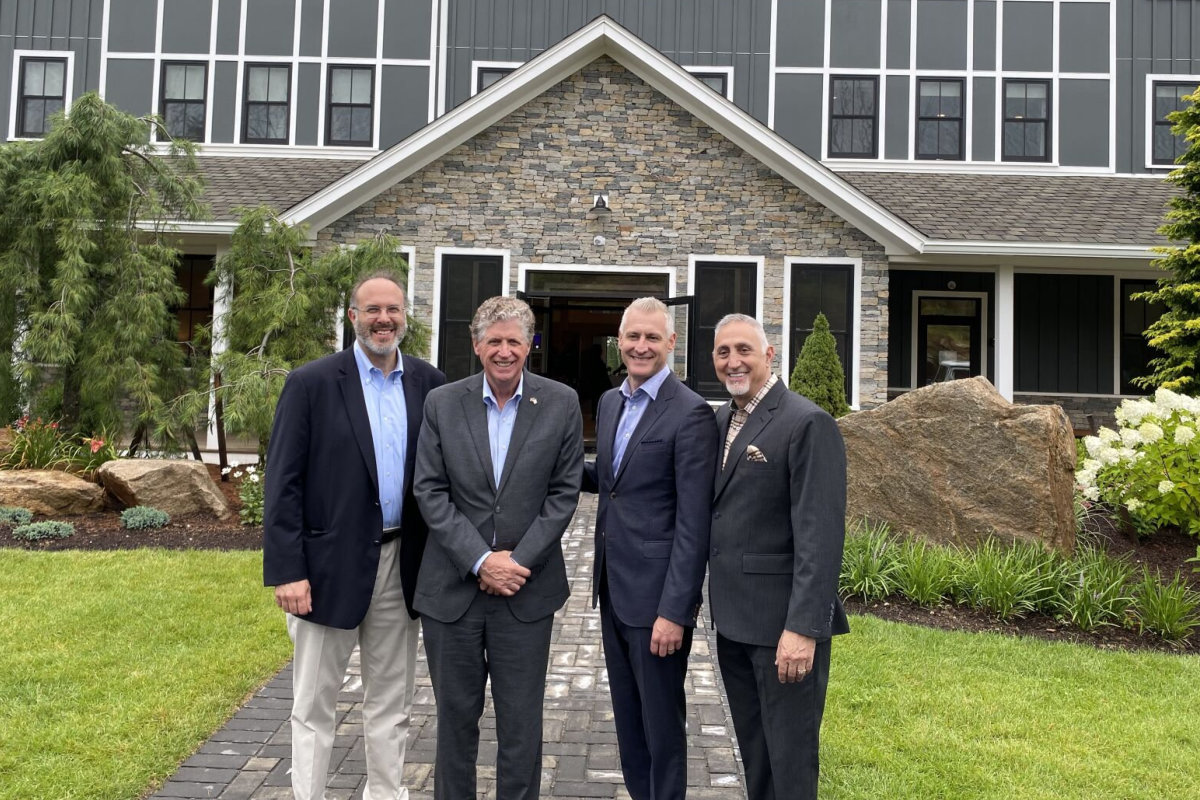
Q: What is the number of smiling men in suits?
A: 4